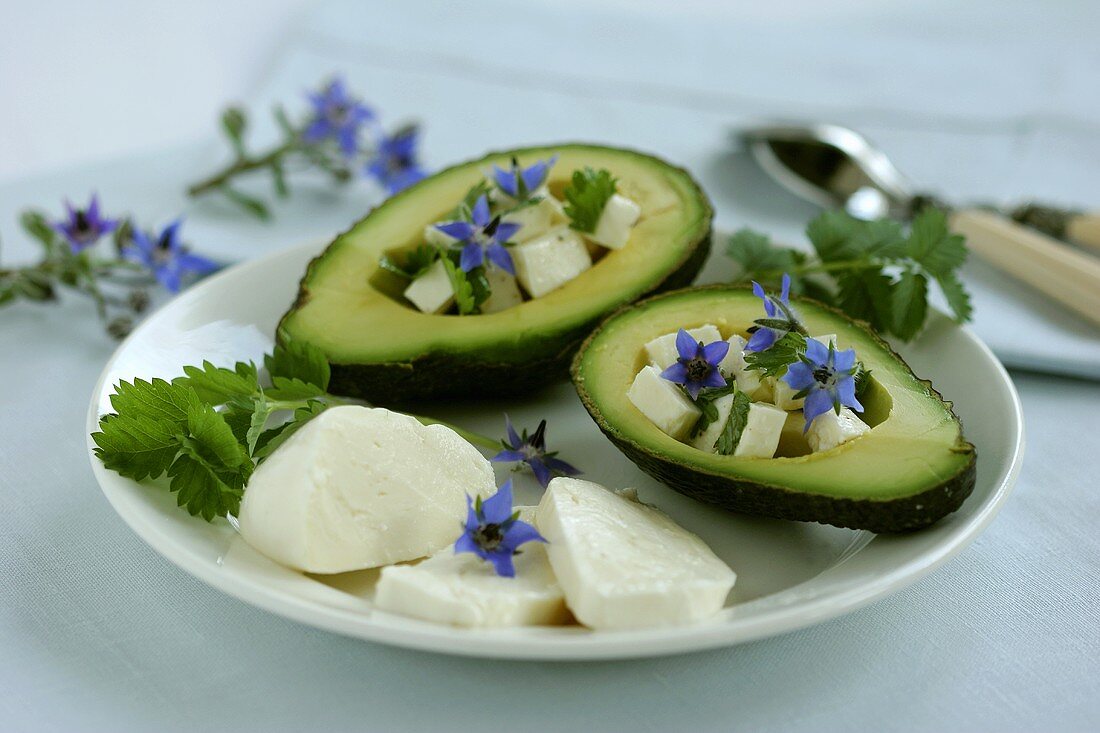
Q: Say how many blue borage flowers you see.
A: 11